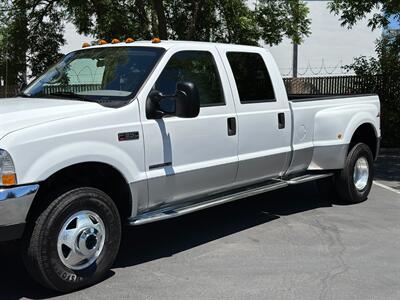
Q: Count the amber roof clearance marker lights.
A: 5